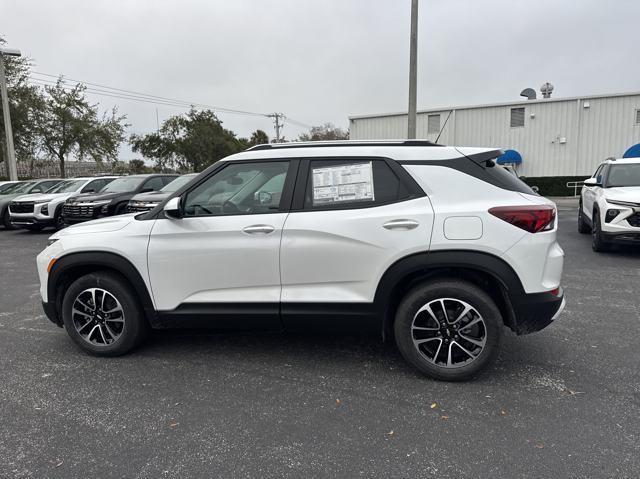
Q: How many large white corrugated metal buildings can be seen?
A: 1